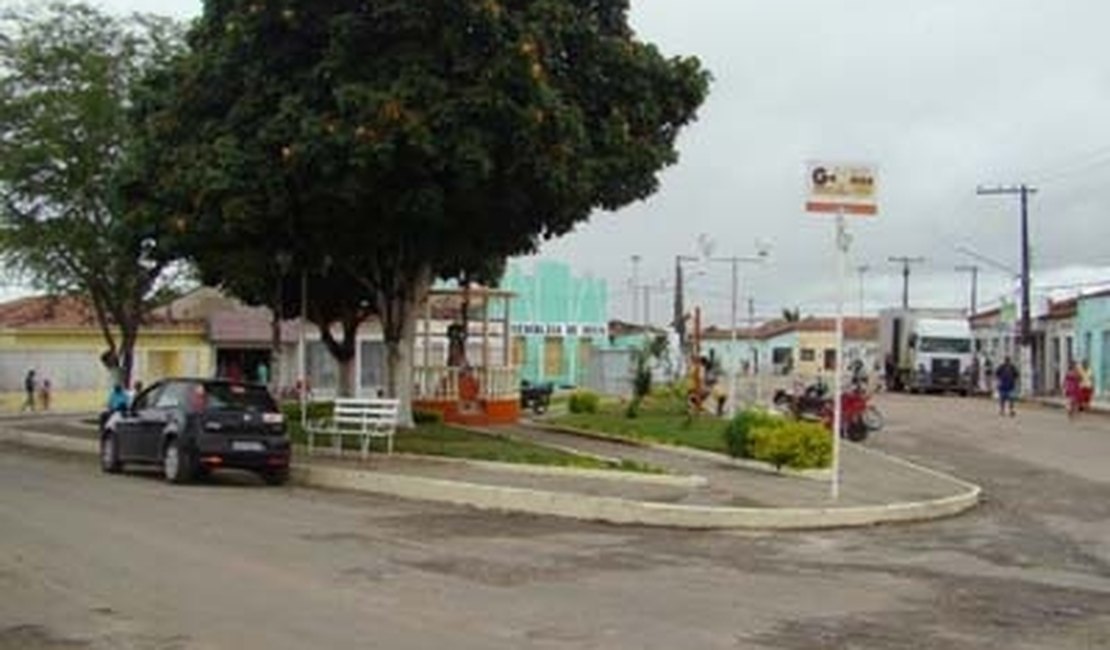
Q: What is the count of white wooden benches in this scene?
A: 1